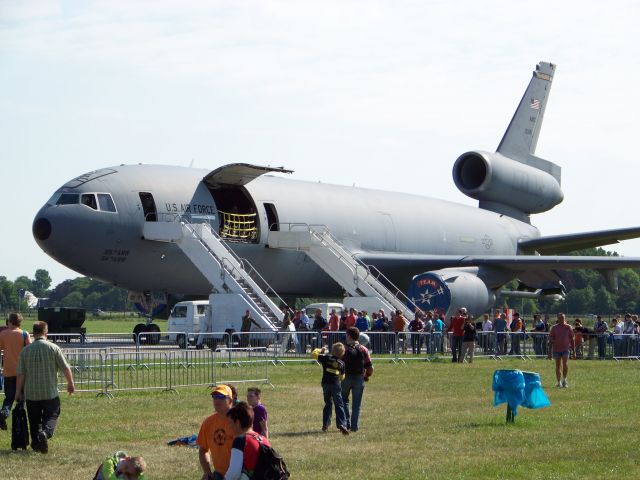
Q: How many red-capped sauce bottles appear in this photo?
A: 0